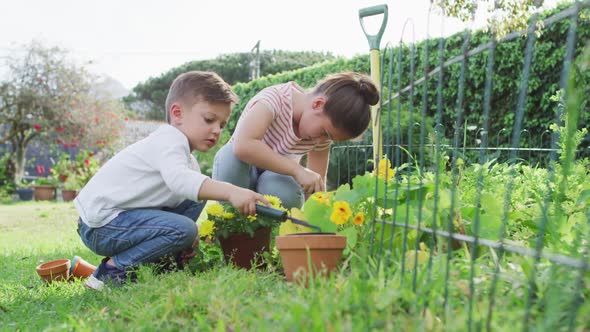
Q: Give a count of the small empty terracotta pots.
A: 2